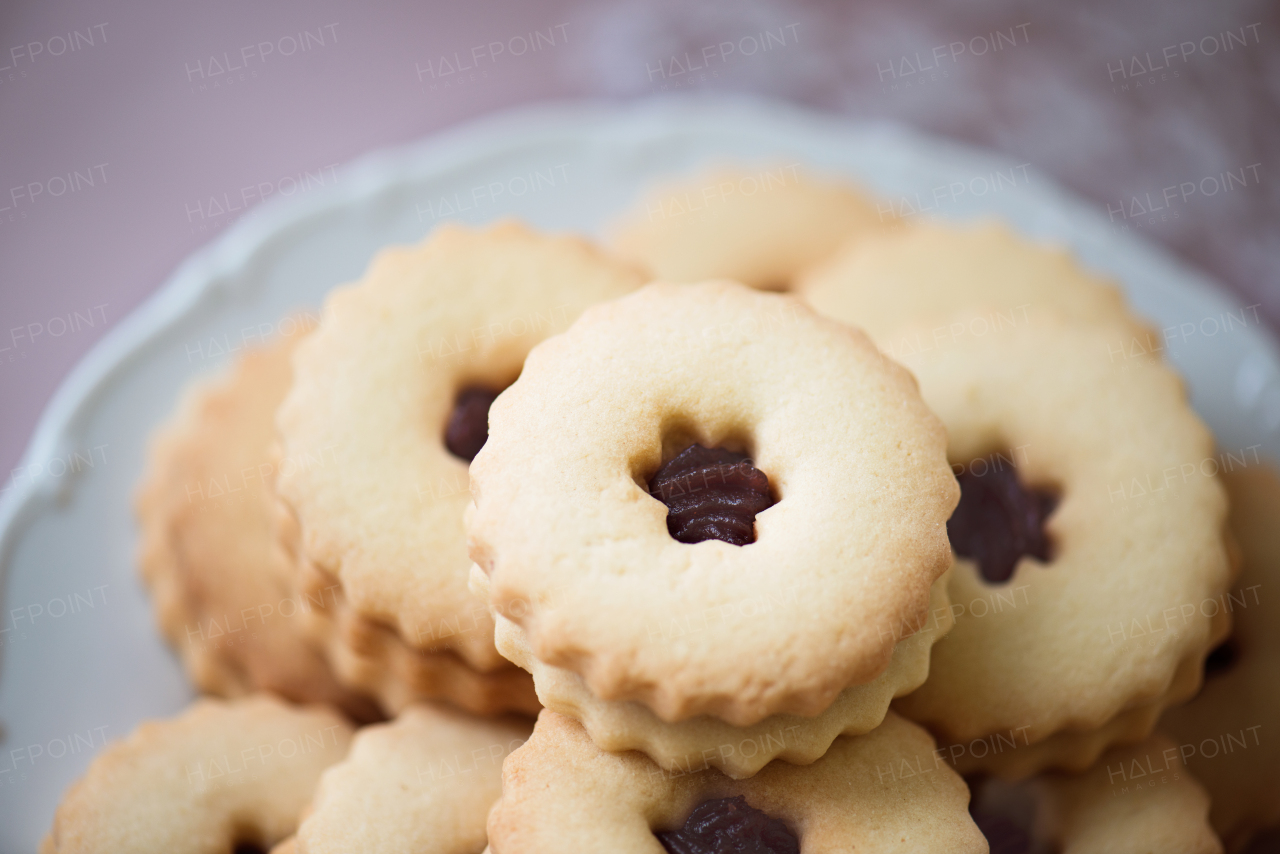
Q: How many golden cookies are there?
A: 11